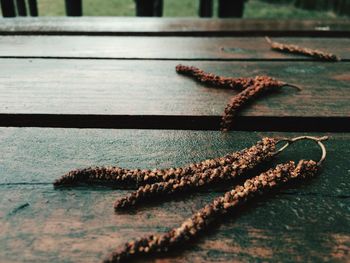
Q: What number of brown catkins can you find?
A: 6